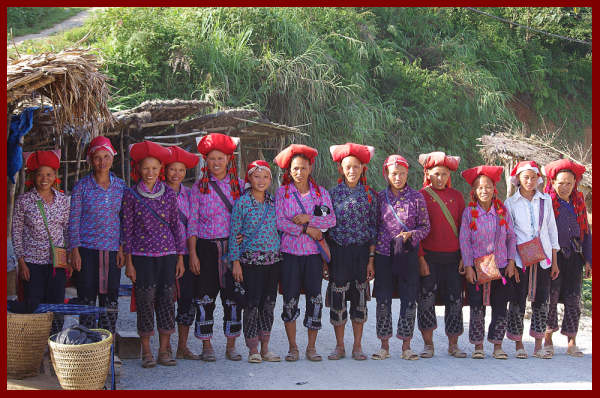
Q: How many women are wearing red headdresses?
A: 13